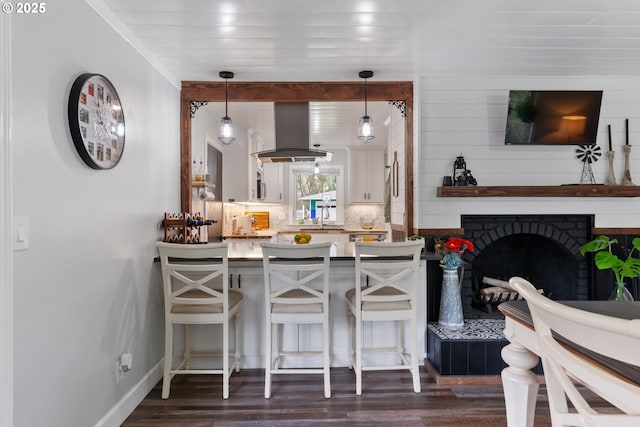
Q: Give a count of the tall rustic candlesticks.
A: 2